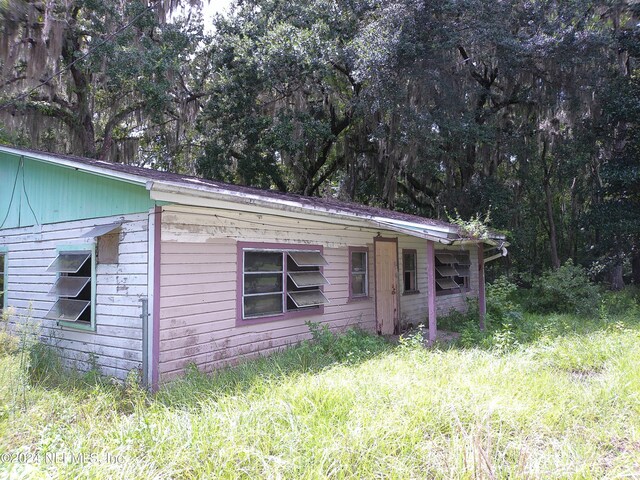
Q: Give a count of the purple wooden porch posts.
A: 2